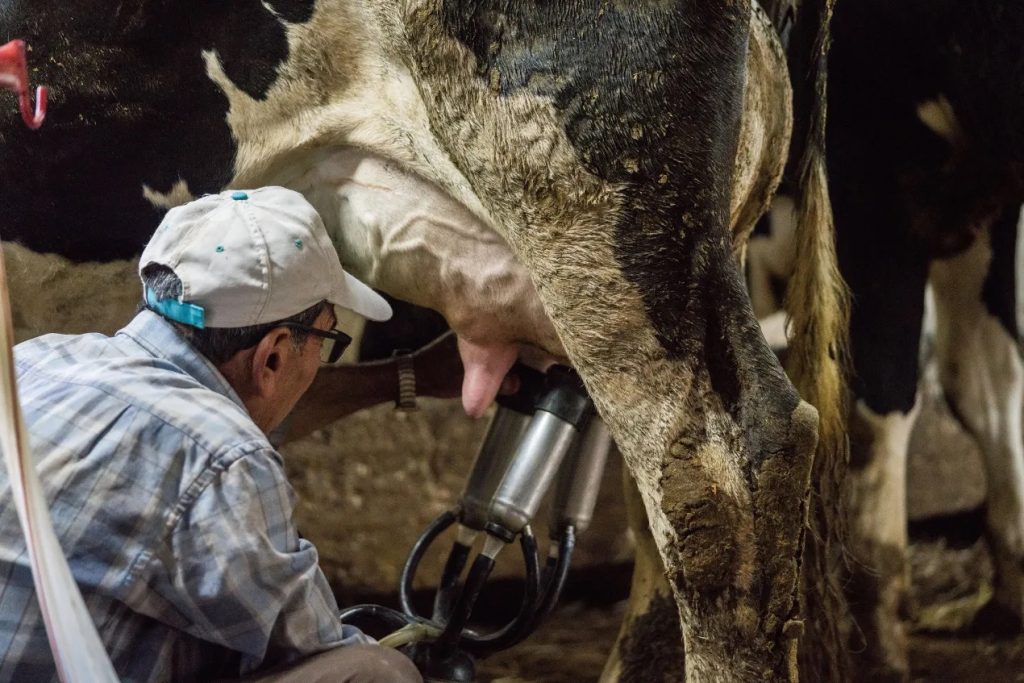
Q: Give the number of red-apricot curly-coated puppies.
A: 0